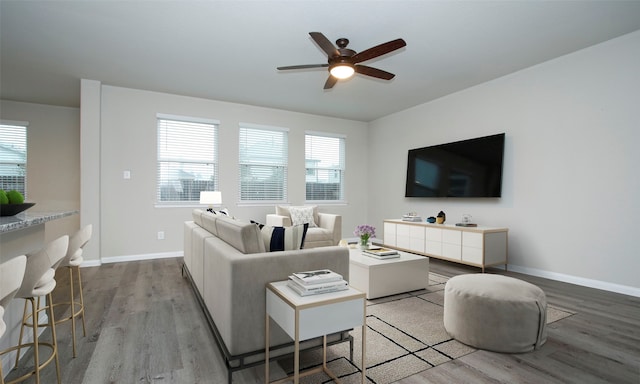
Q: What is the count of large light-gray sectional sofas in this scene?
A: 1